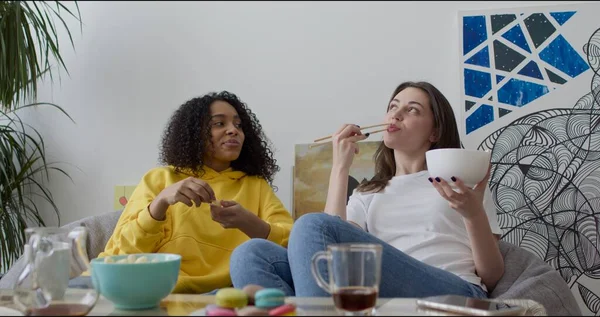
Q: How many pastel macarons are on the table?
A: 6